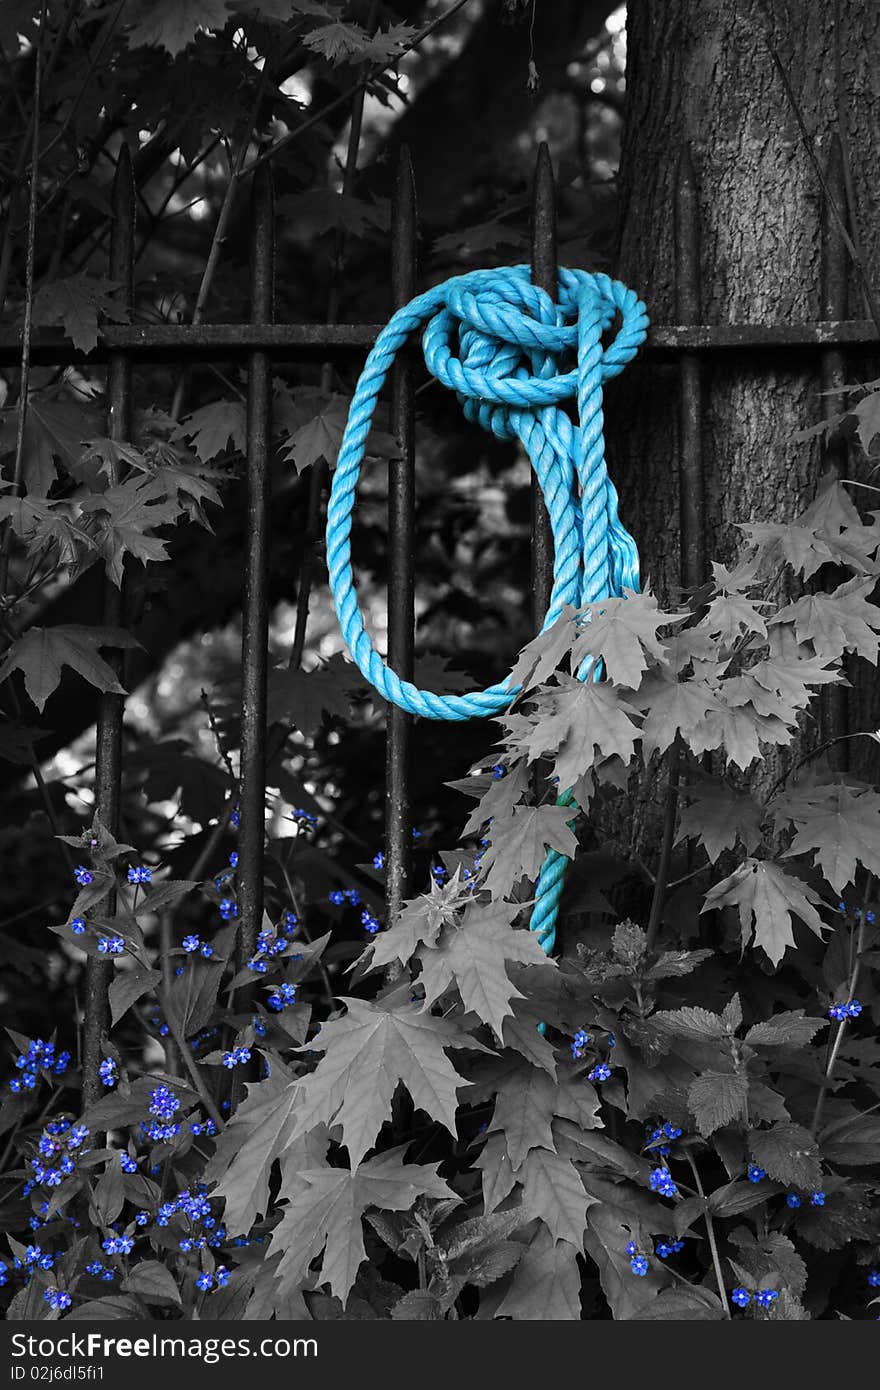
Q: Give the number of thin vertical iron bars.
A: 6